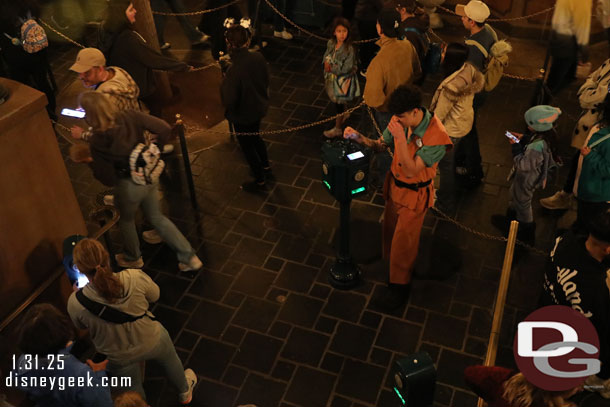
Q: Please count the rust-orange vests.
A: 1